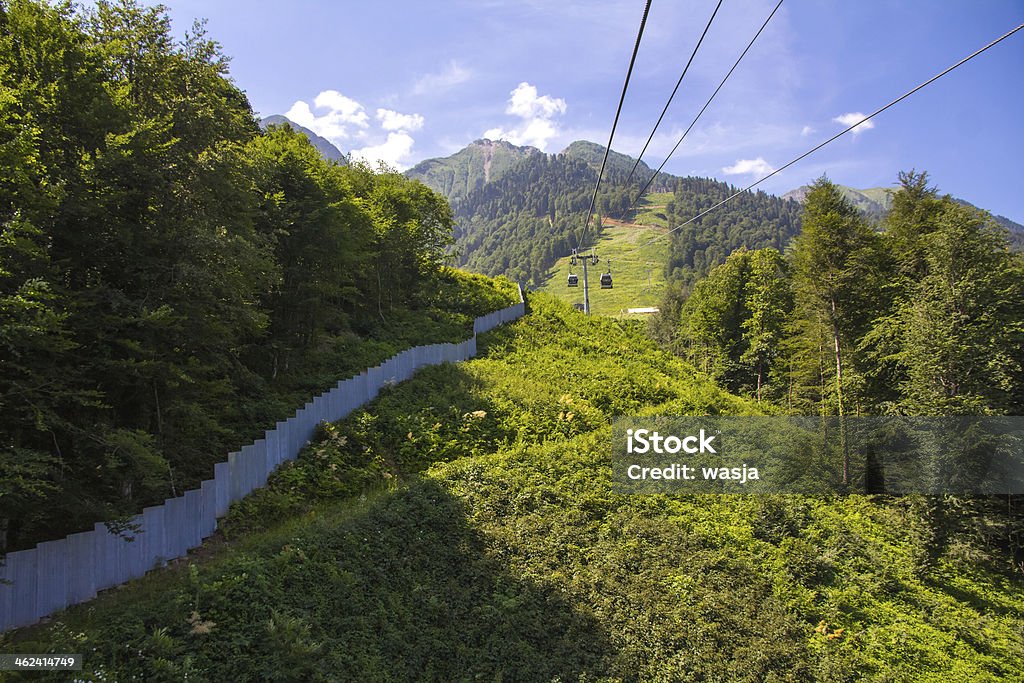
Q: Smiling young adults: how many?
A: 0